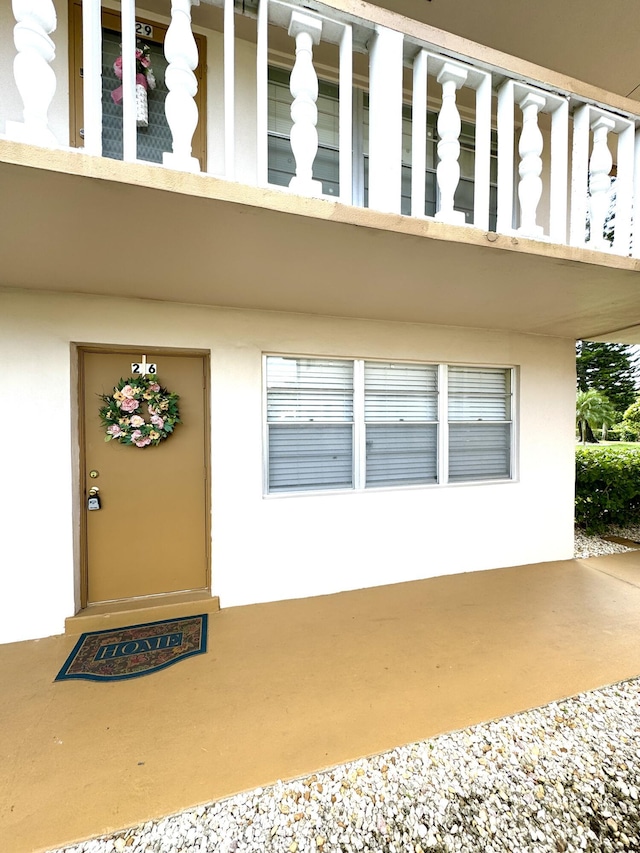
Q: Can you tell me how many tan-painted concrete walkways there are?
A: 1